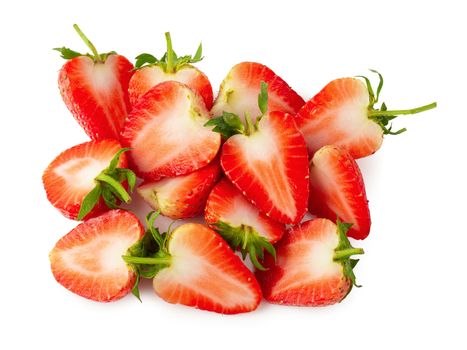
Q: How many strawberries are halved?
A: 13